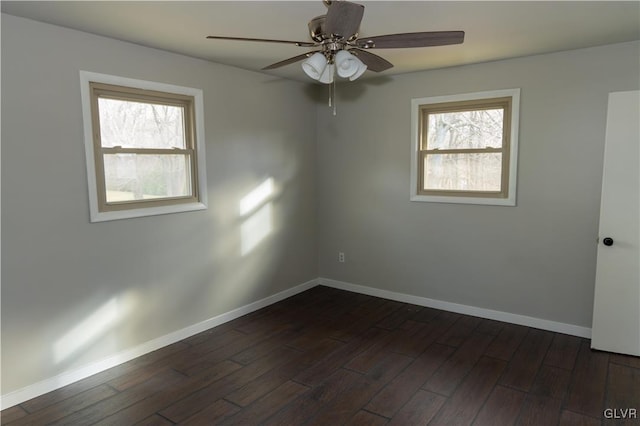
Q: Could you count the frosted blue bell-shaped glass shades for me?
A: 4